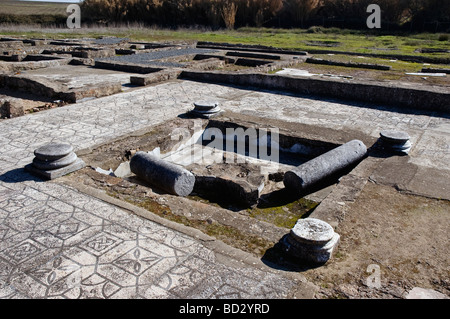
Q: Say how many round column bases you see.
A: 4